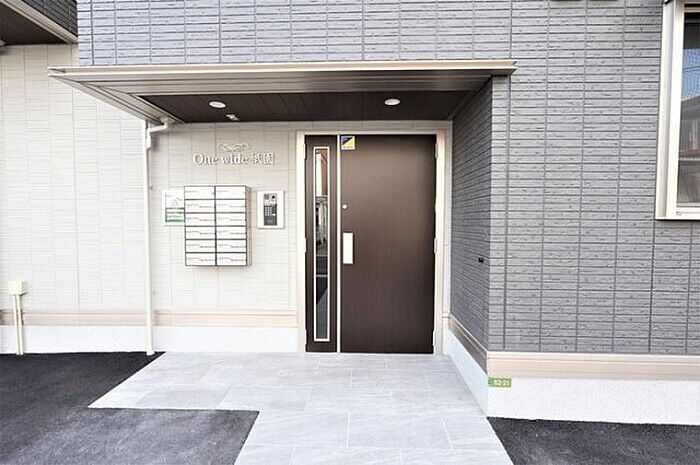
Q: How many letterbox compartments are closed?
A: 12